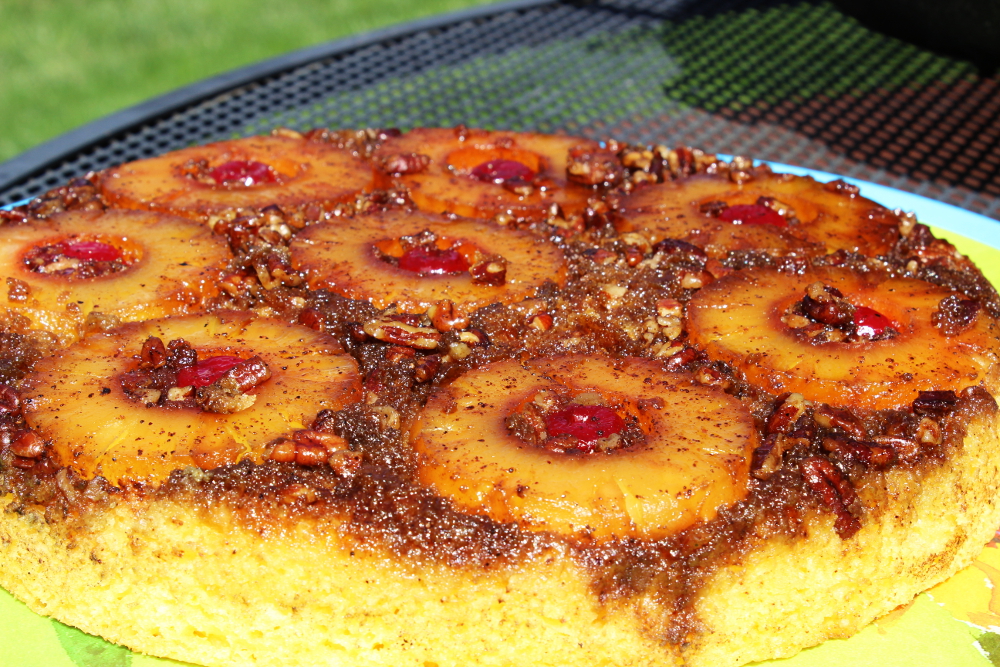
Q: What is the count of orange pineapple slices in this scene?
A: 8